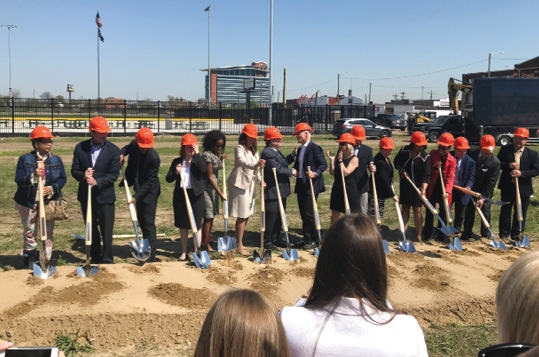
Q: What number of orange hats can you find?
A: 15